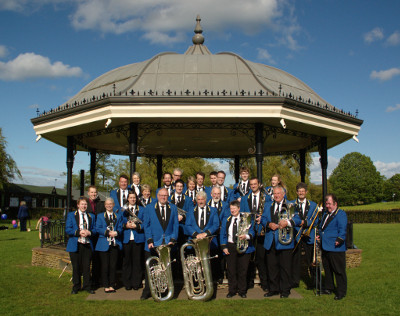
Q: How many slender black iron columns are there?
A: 8